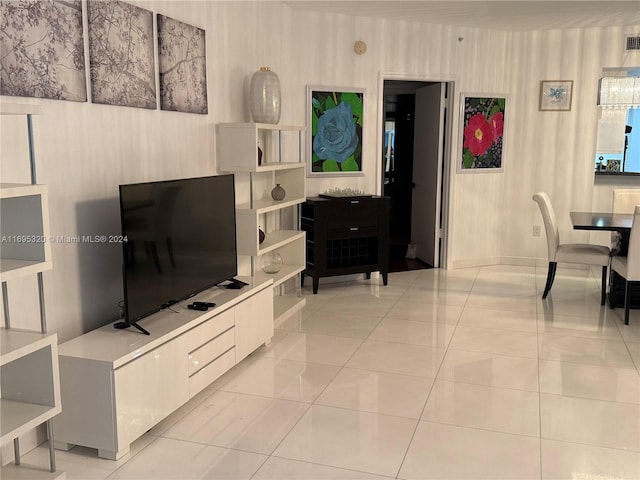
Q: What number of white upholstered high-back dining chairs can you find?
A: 3